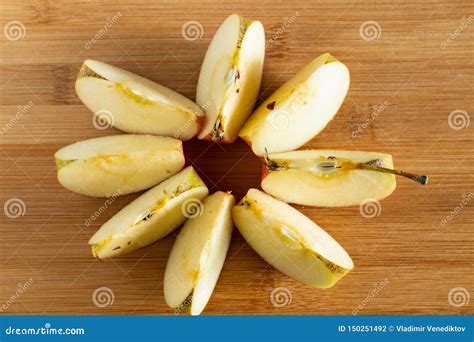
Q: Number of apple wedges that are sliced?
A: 8